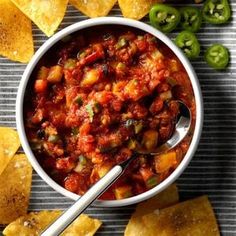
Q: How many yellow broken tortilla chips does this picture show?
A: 9